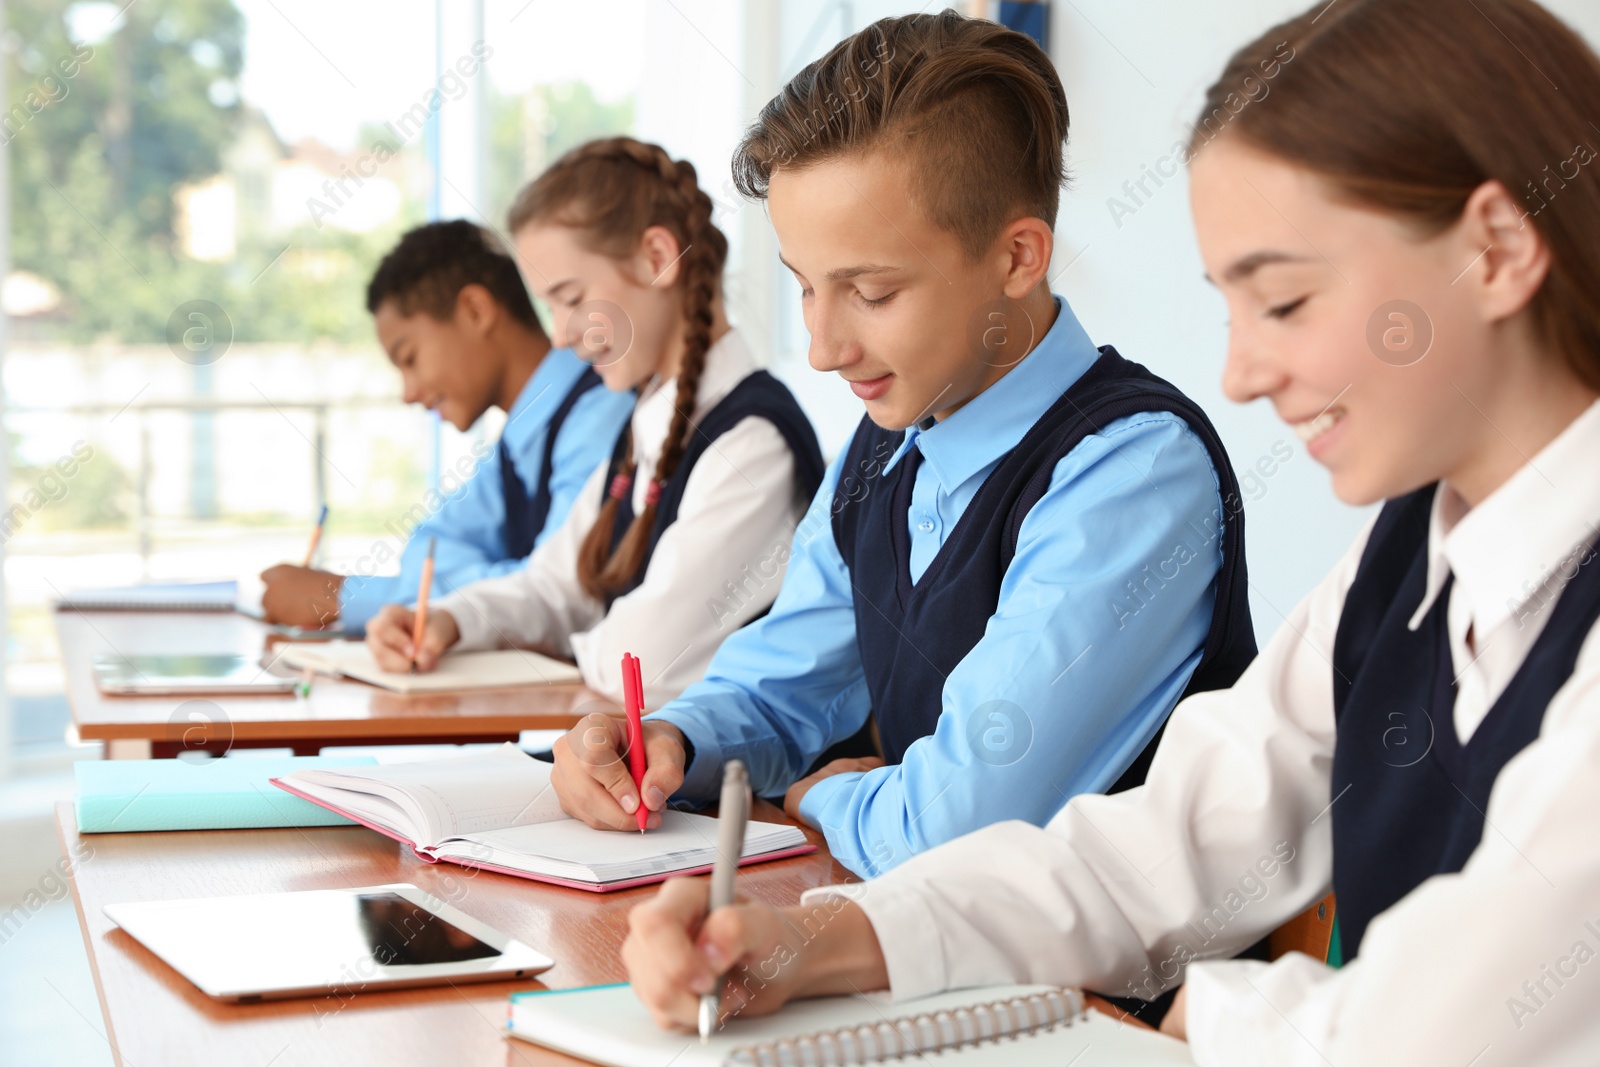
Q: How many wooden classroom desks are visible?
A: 2